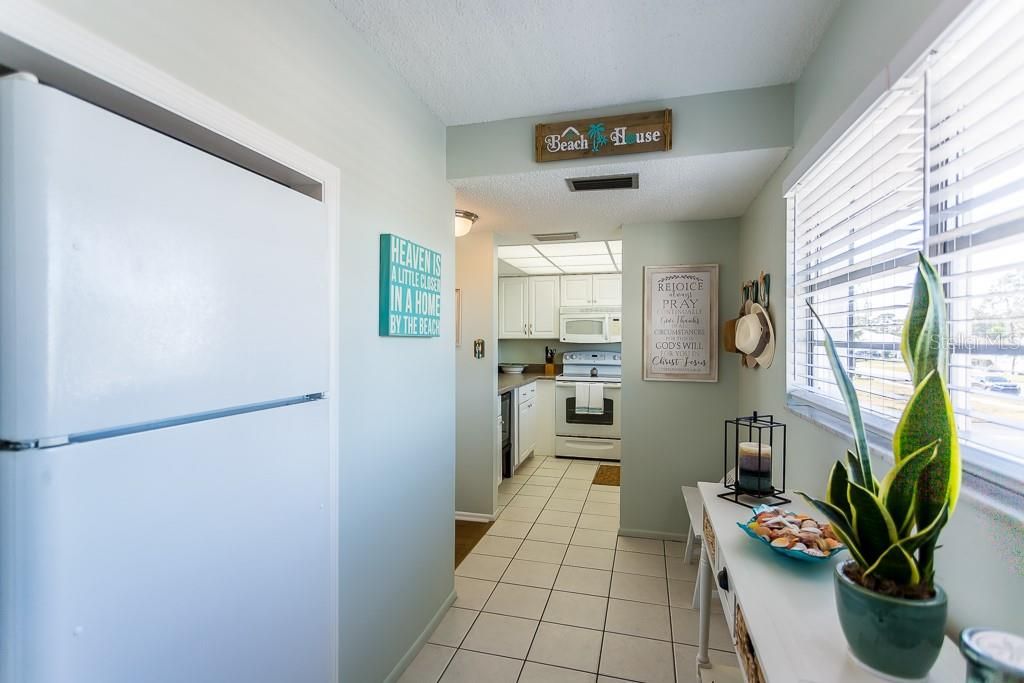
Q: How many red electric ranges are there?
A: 0